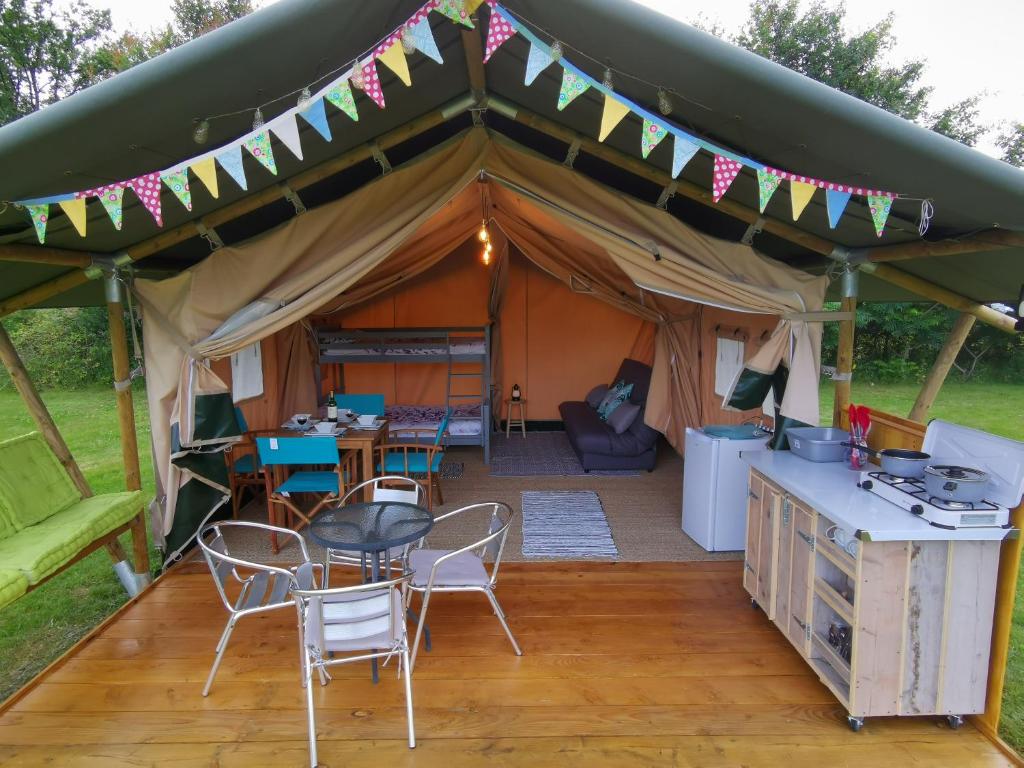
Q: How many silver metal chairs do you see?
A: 4